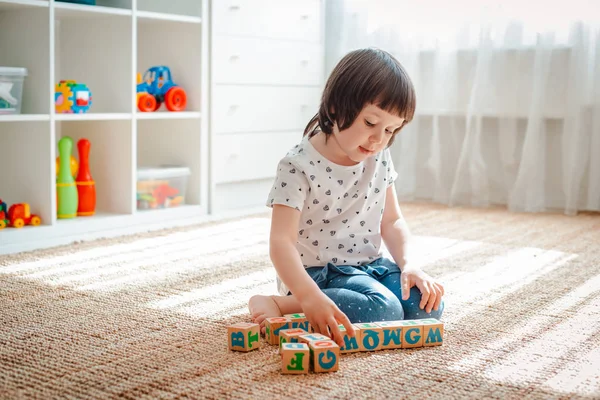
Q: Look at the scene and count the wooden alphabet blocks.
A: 12